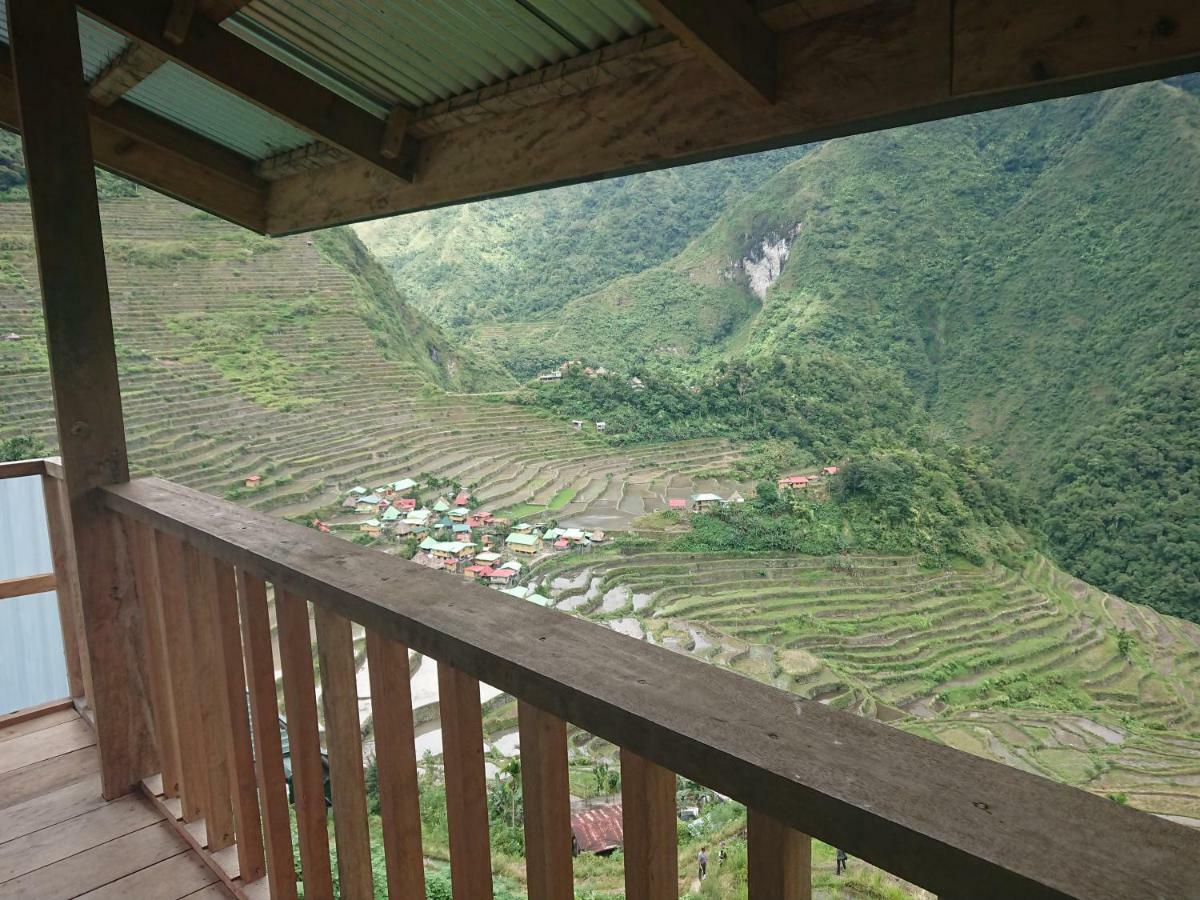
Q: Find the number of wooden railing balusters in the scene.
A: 12